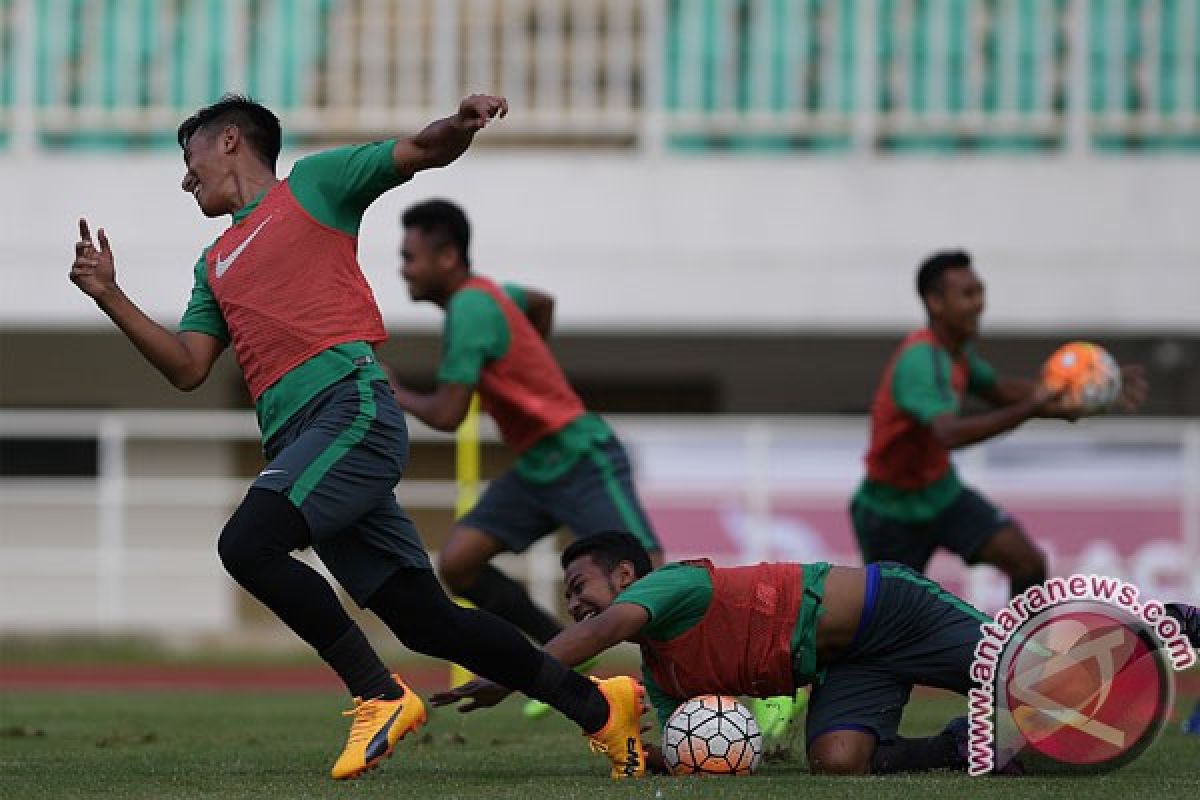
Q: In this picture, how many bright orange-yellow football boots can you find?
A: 2